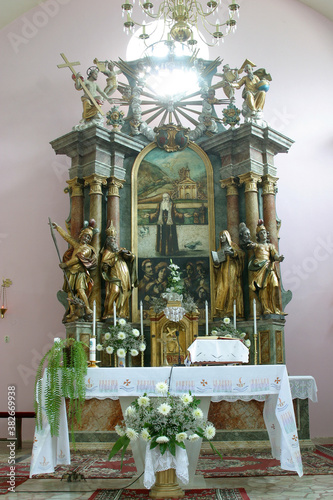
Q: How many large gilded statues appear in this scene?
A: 4